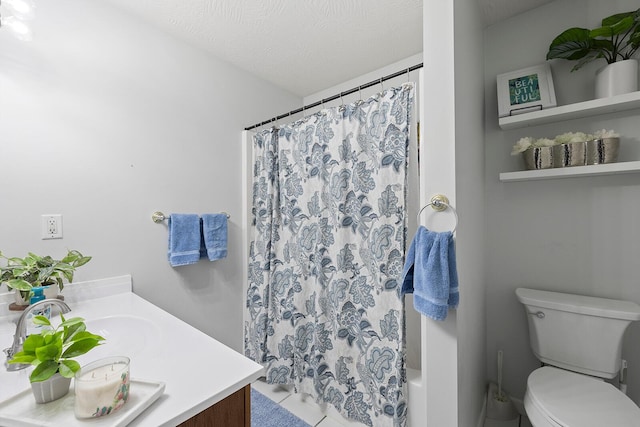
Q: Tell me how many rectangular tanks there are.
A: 1